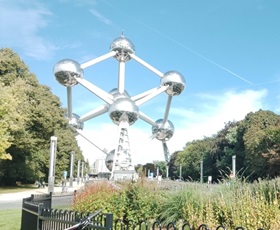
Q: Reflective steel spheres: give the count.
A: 8